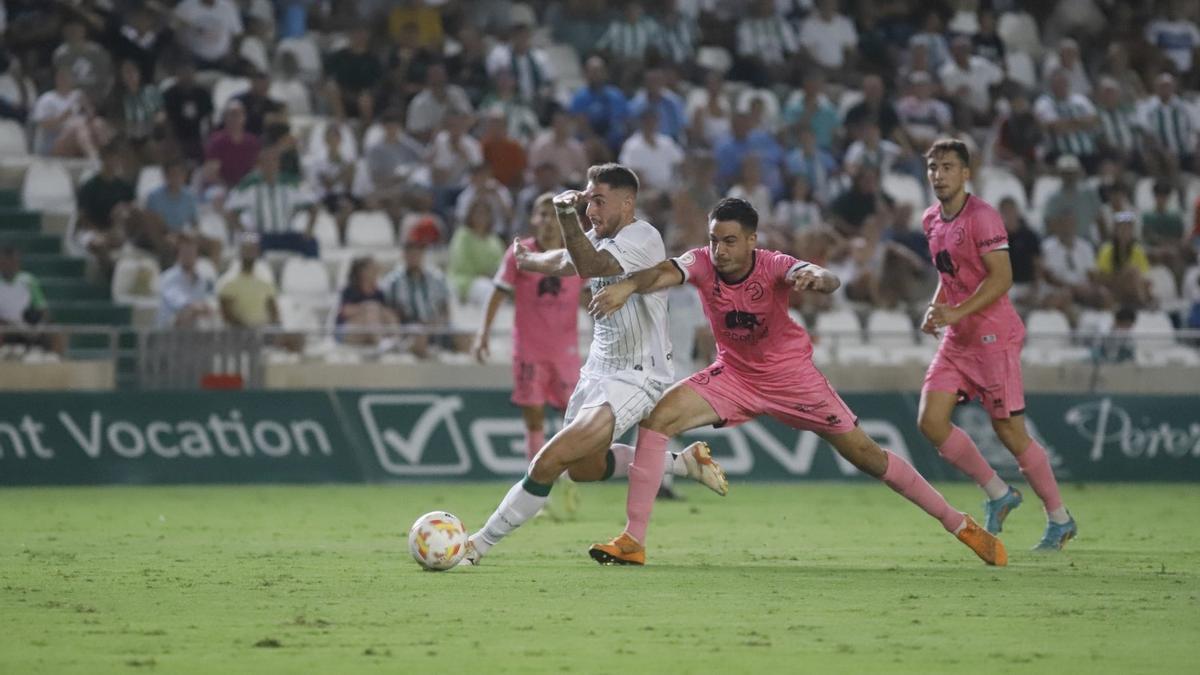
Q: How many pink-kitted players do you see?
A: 3